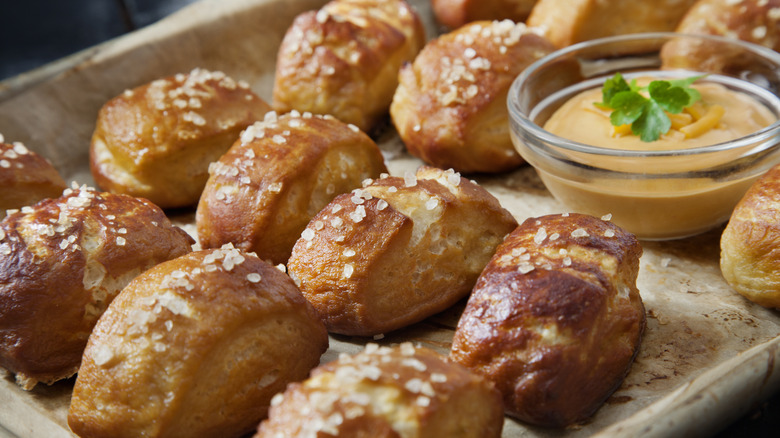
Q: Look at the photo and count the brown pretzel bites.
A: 14